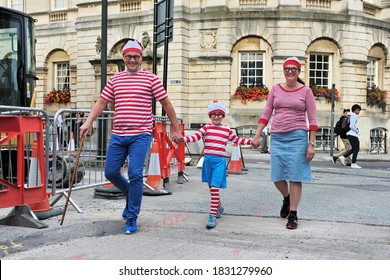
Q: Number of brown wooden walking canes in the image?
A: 1